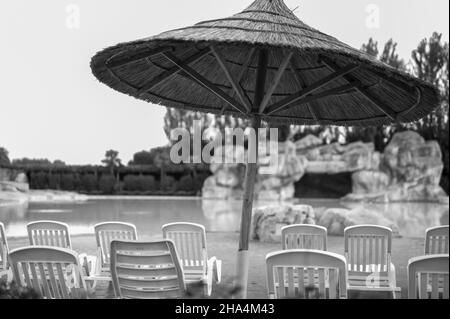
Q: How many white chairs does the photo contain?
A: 11